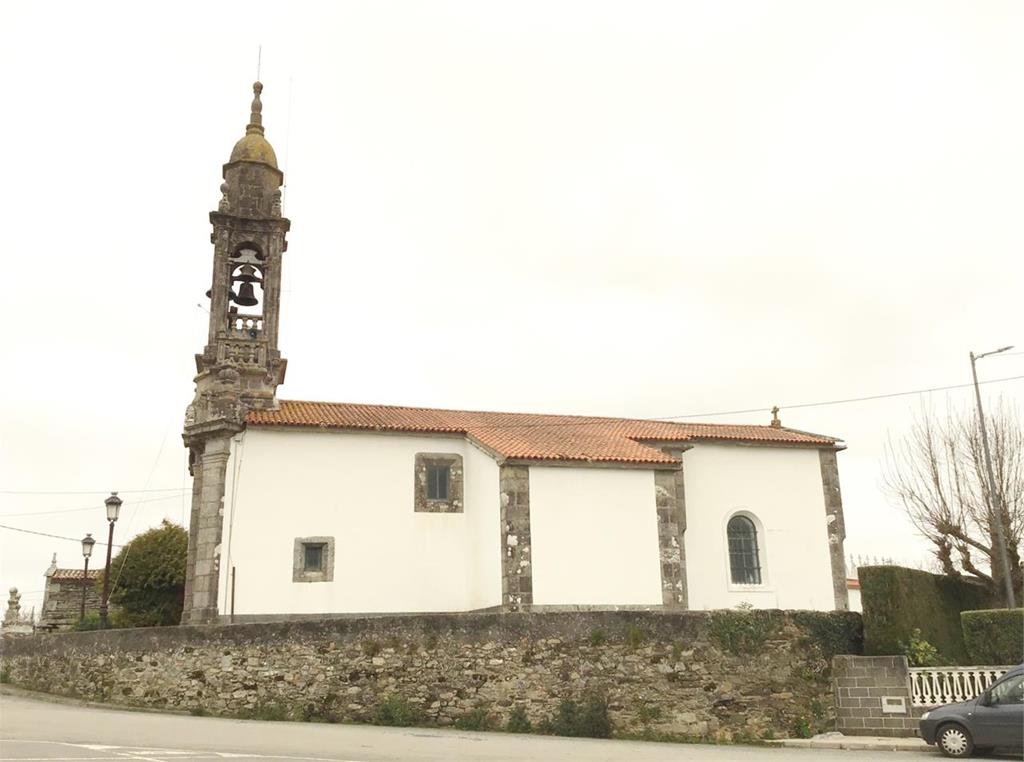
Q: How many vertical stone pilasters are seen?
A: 4